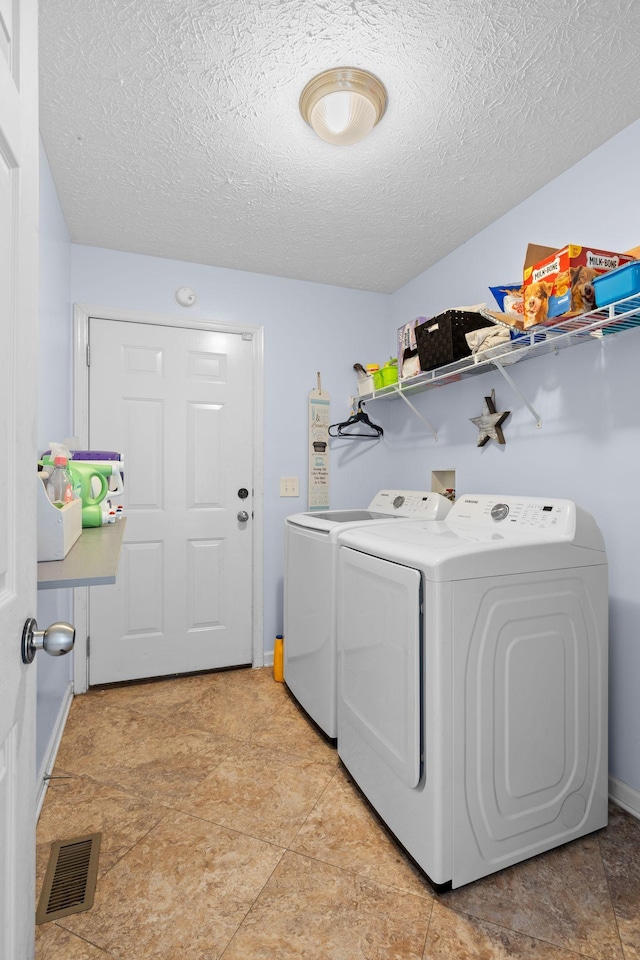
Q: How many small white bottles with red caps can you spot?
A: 2